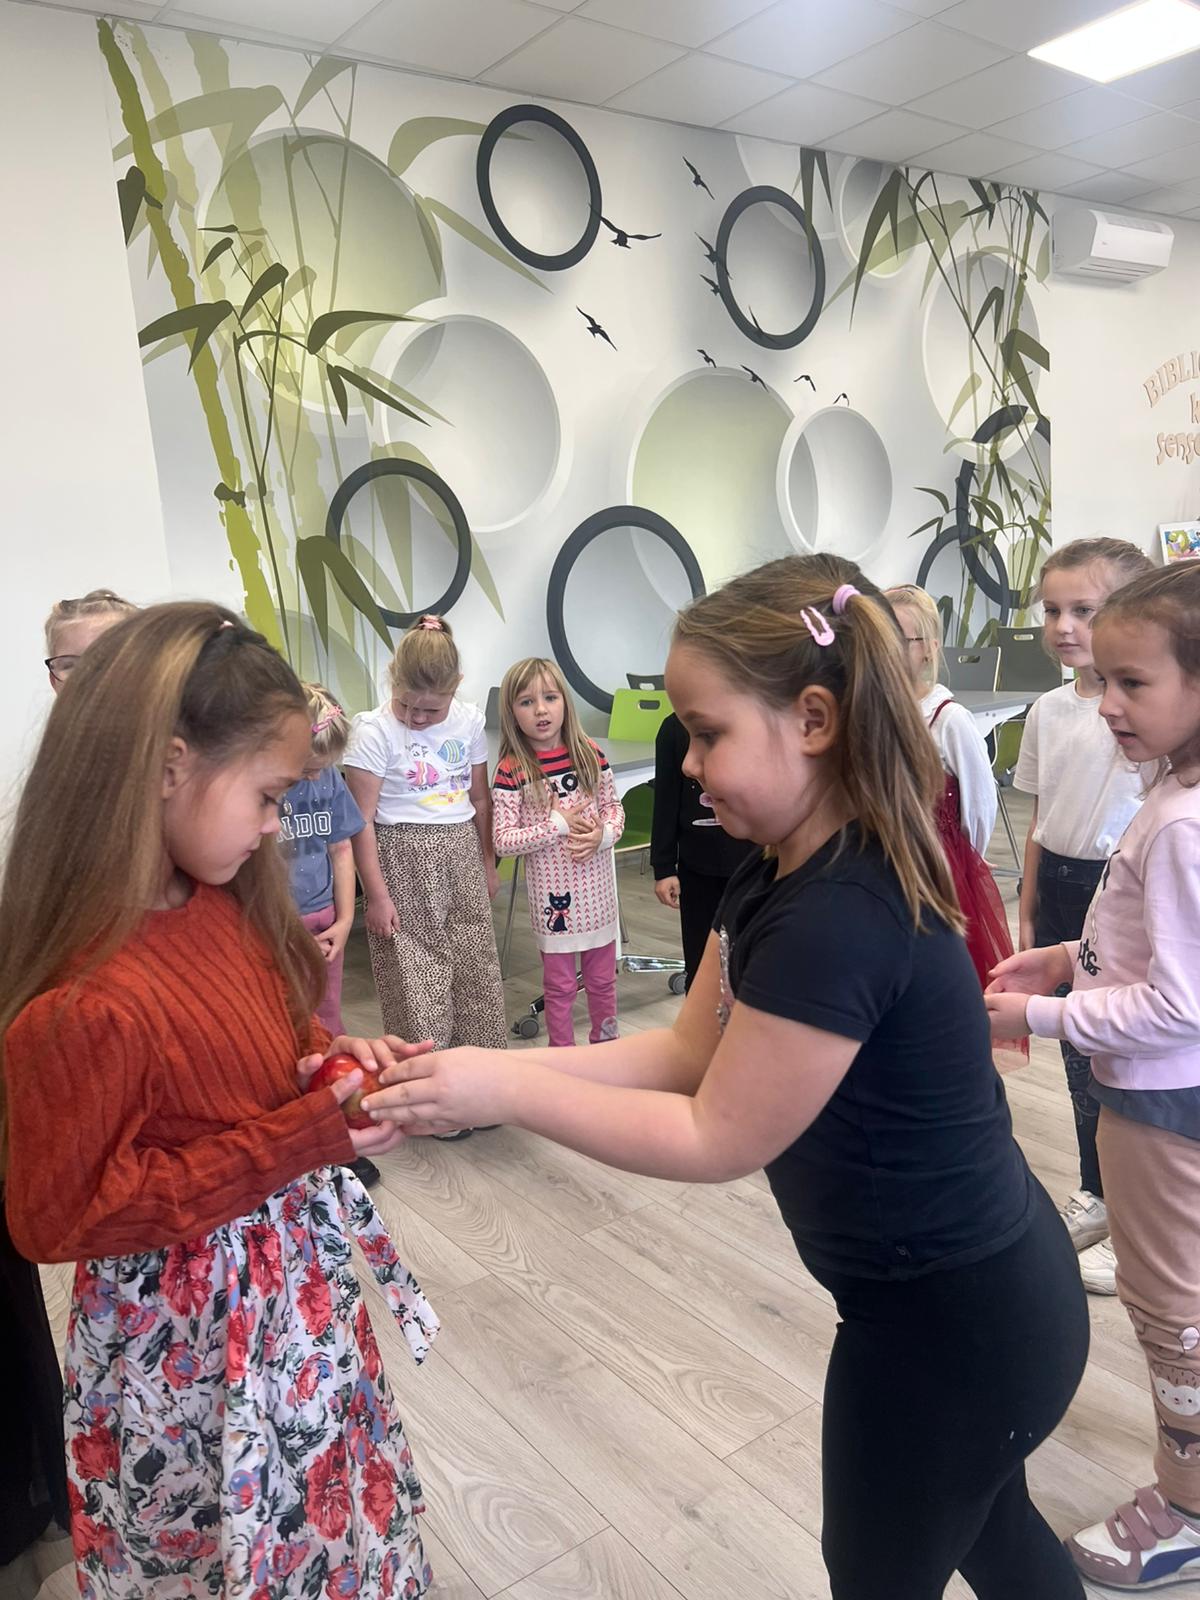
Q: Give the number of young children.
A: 10